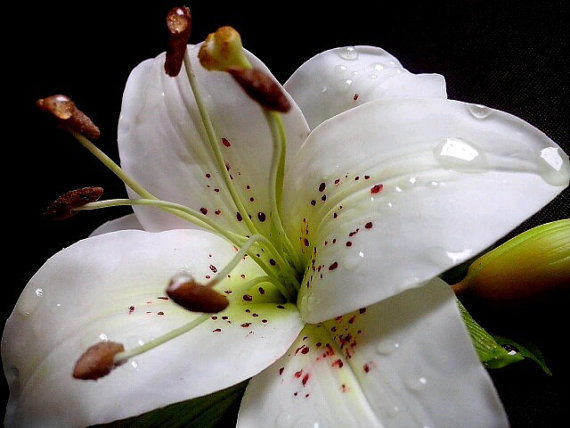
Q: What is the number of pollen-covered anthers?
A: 6